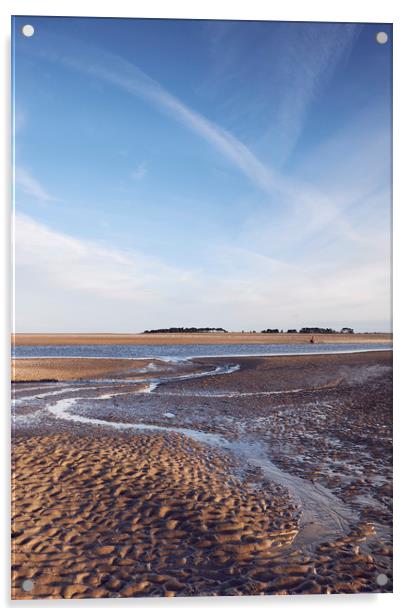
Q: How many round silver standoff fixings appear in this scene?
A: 4